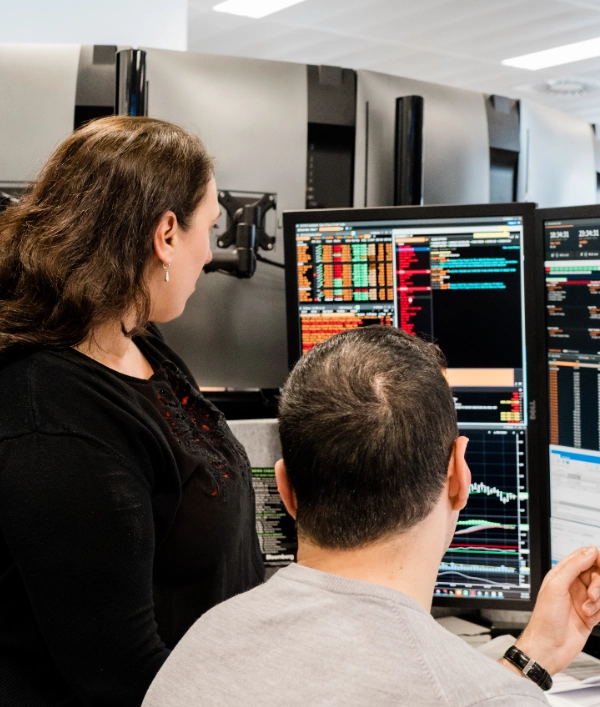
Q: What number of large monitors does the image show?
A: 2